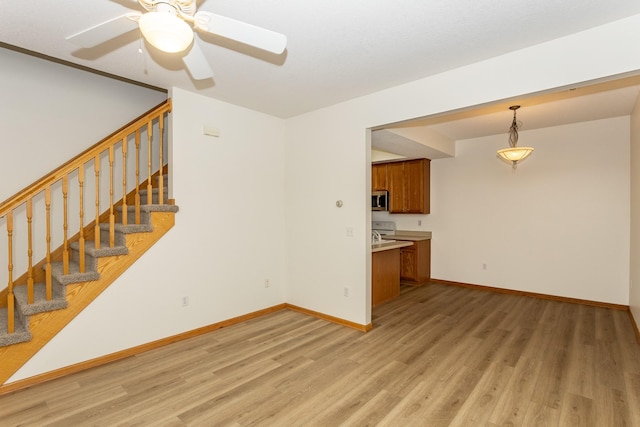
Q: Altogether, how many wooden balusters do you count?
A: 11